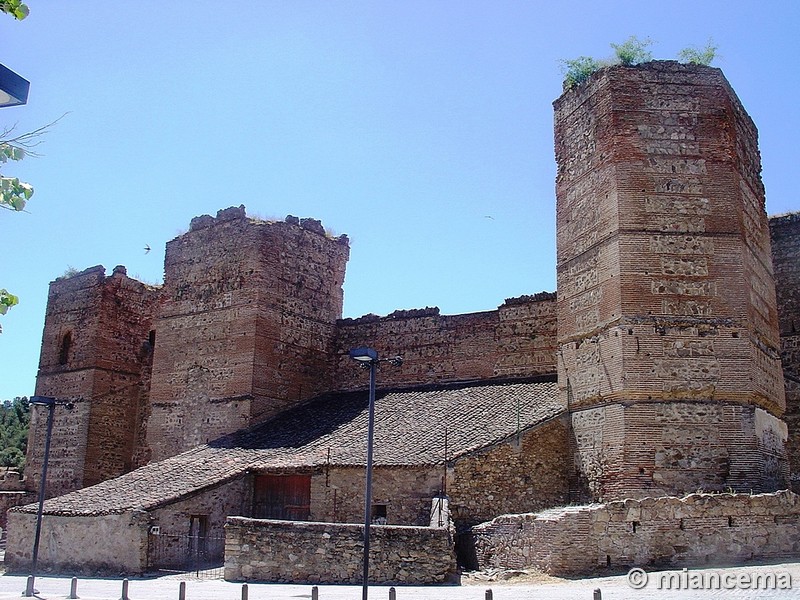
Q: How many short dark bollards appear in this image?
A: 9